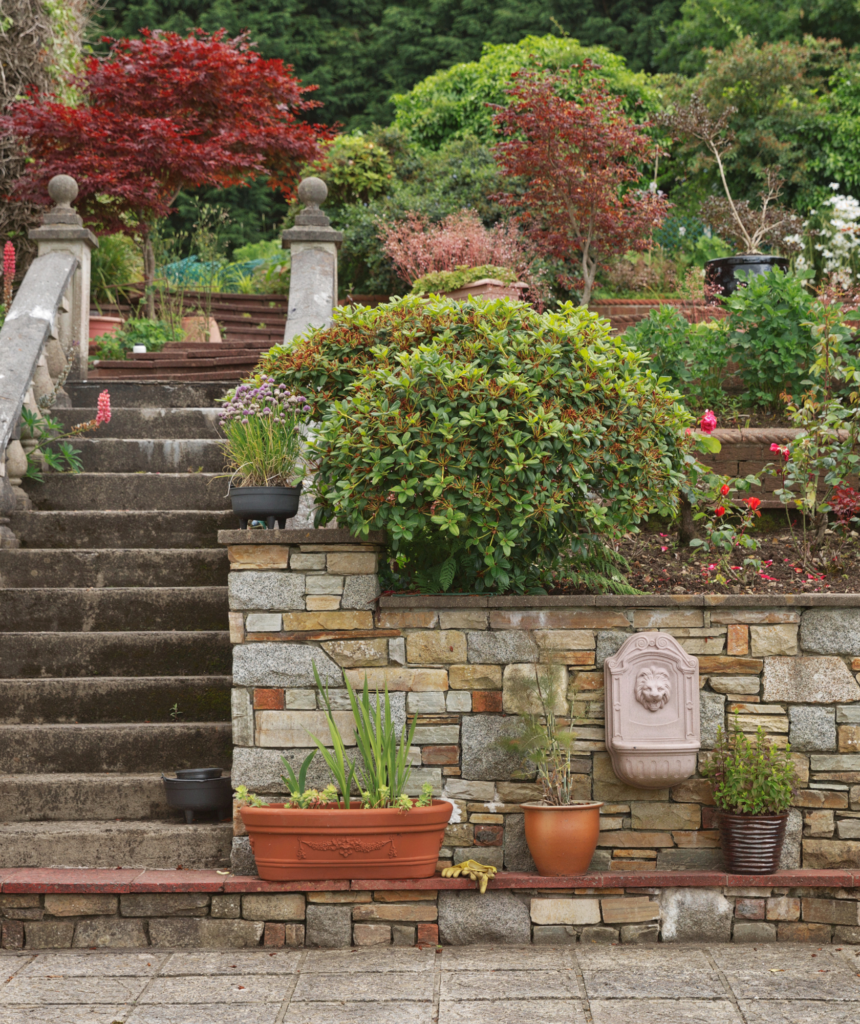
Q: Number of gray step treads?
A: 12